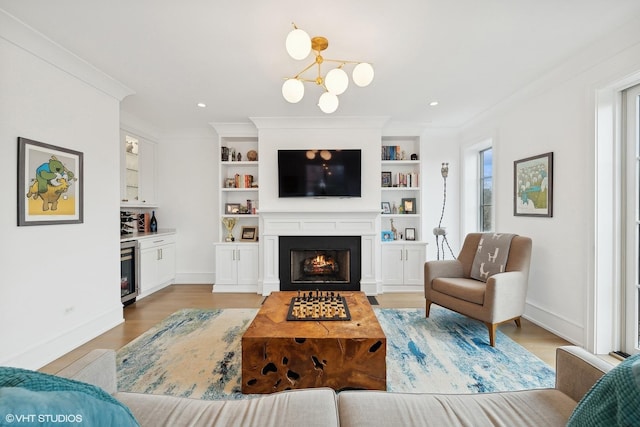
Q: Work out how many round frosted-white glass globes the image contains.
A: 5